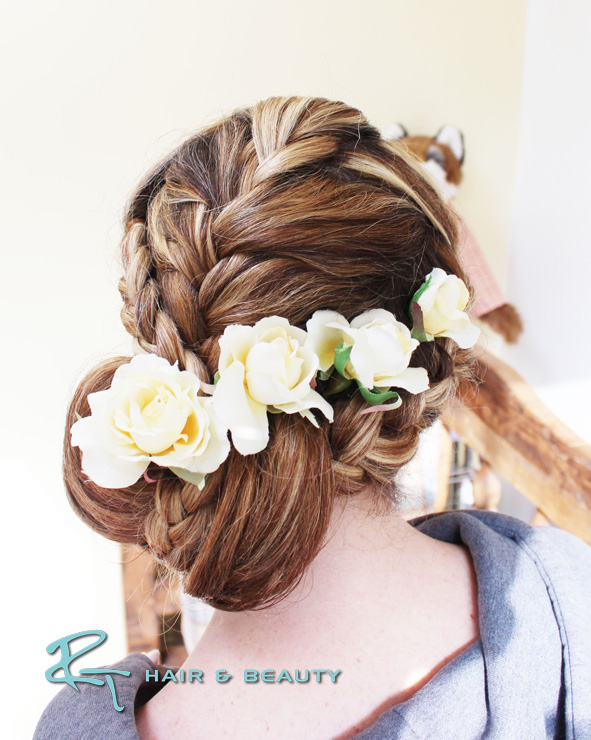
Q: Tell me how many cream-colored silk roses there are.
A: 4